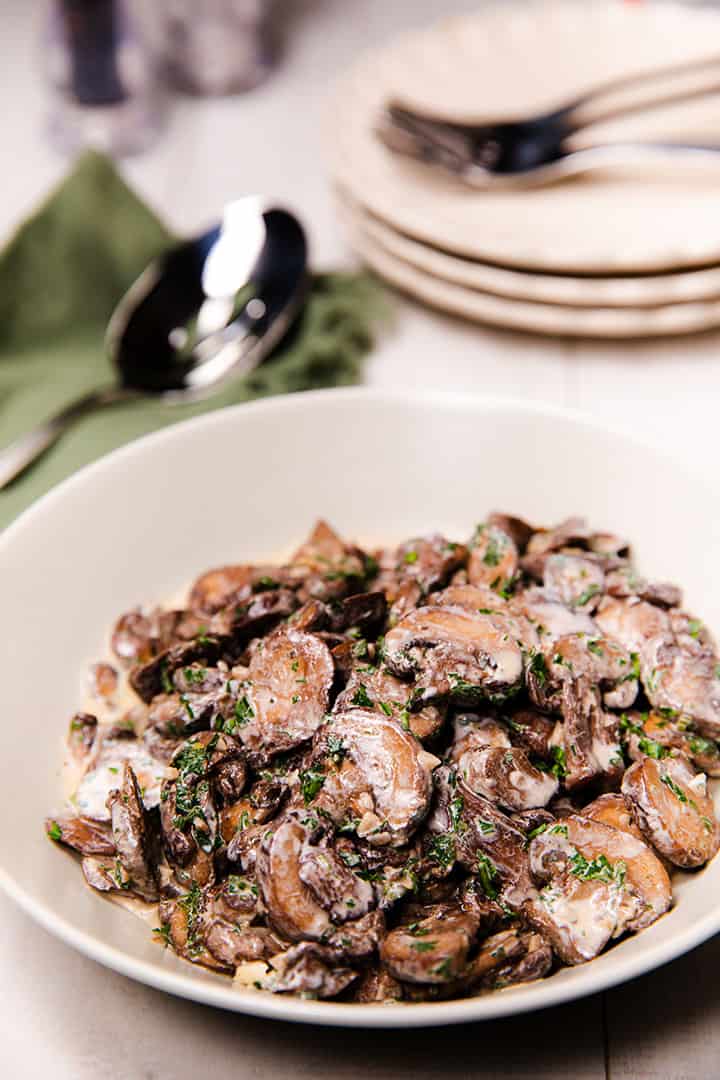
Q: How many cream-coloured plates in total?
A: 3